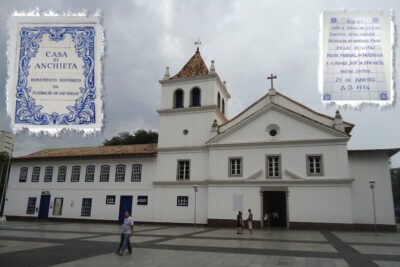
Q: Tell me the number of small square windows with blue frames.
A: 3